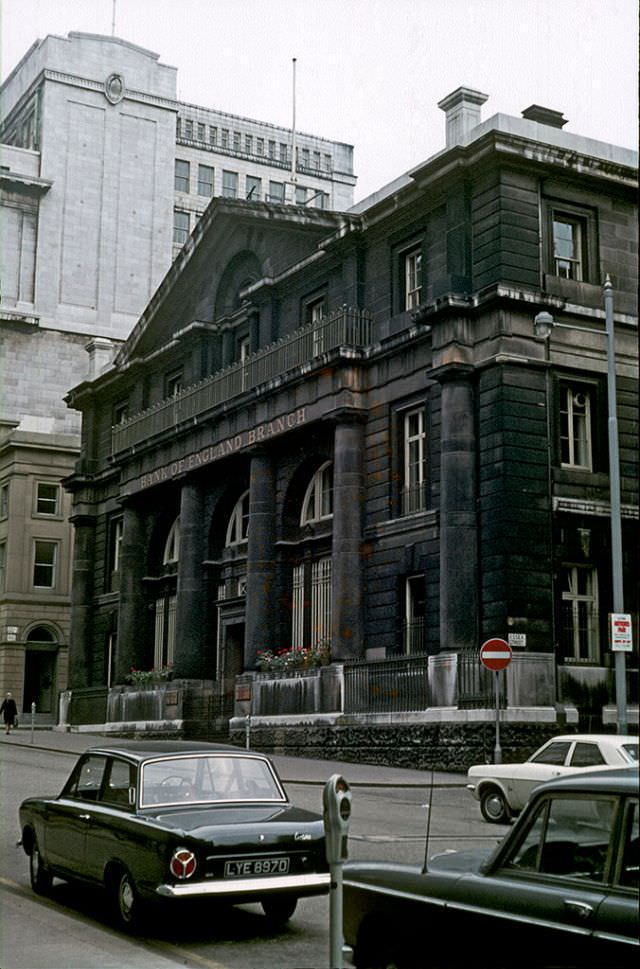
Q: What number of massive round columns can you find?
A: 6